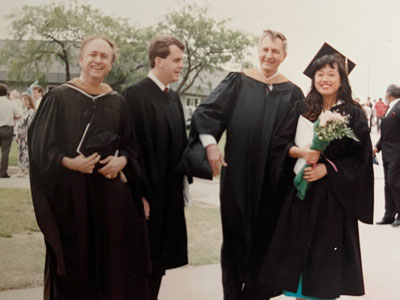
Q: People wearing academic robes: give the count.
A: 4